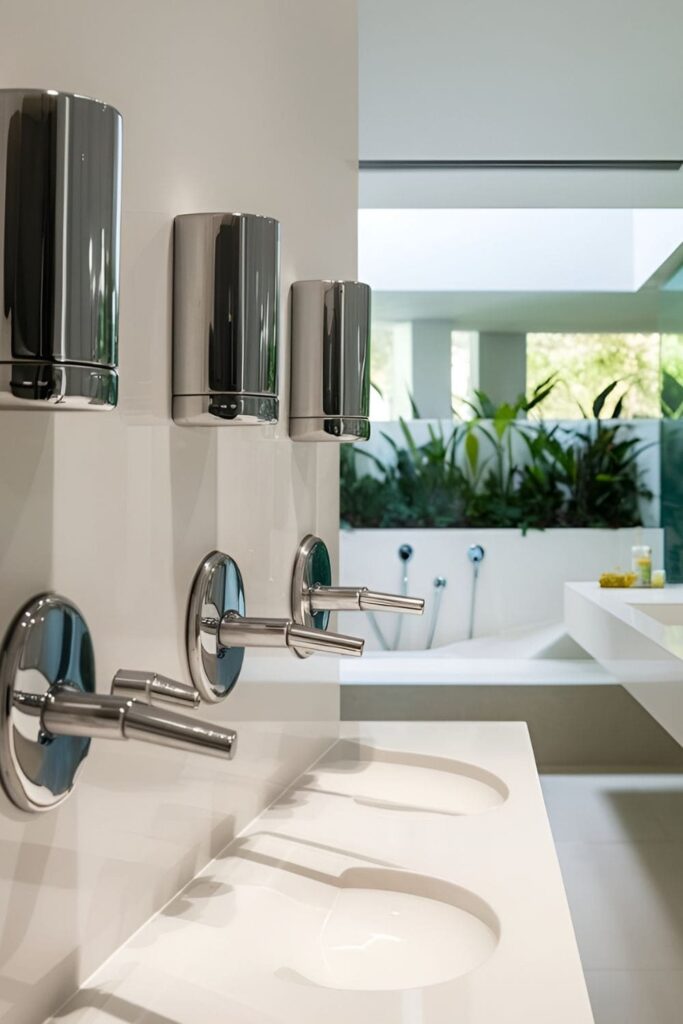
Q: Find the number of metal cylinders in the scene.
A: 3